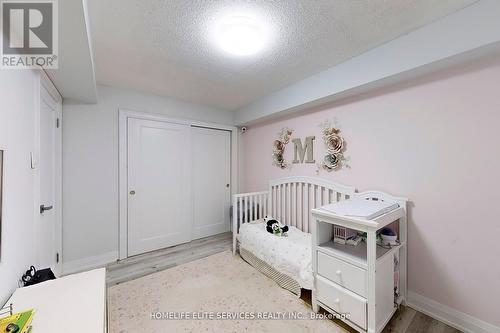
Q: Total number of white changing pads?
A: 1